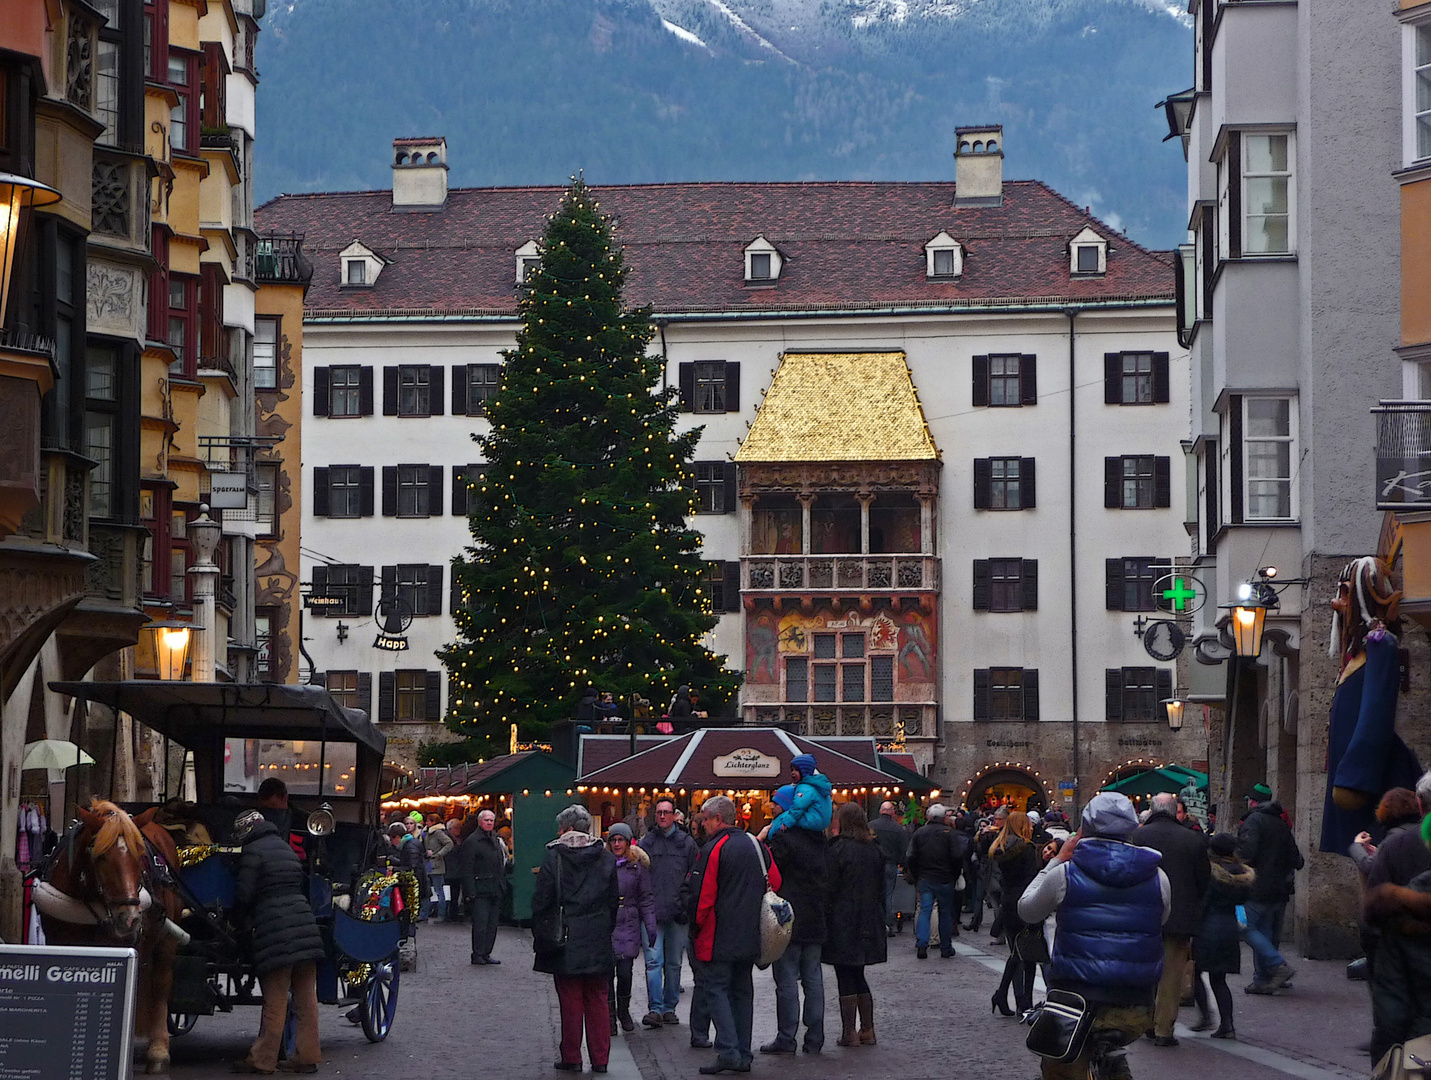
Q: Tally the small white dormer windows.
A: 5